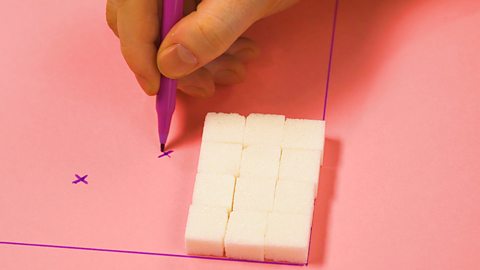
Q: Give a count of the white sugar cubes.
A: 12